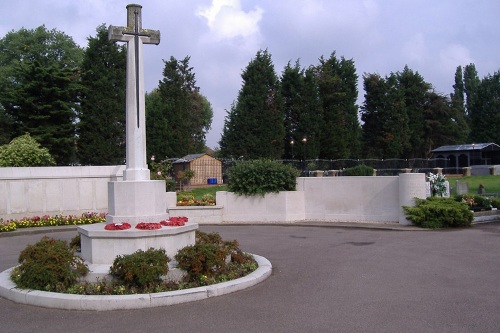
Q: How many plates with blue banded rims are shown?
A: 0